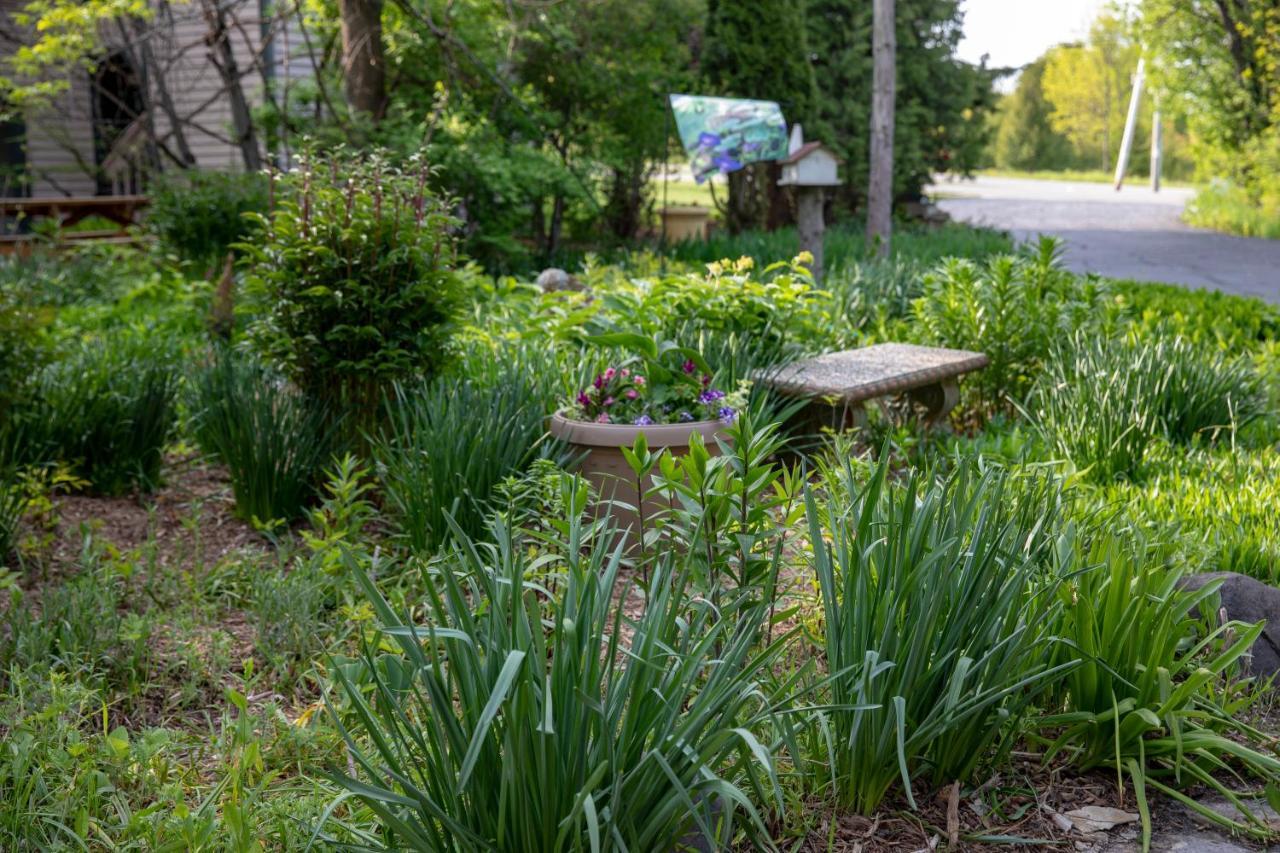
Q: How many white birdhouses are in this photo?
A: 1